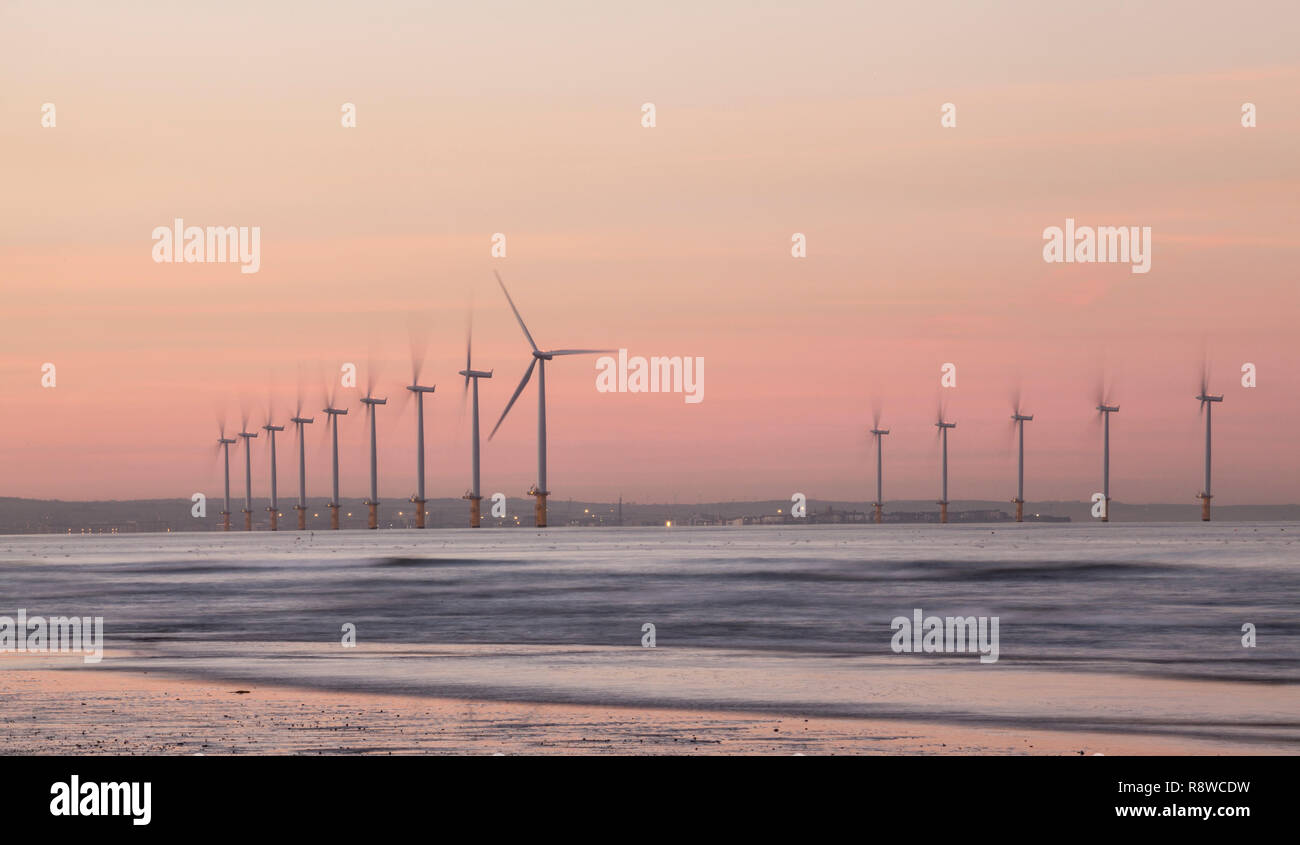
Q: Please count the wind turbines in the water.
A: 14